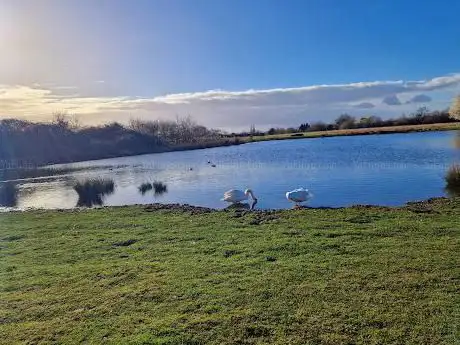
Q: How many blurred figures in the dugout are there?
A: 0